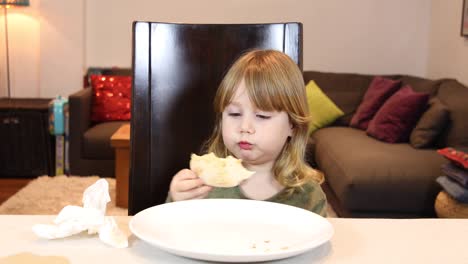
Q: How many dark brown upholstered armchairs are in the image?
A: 1